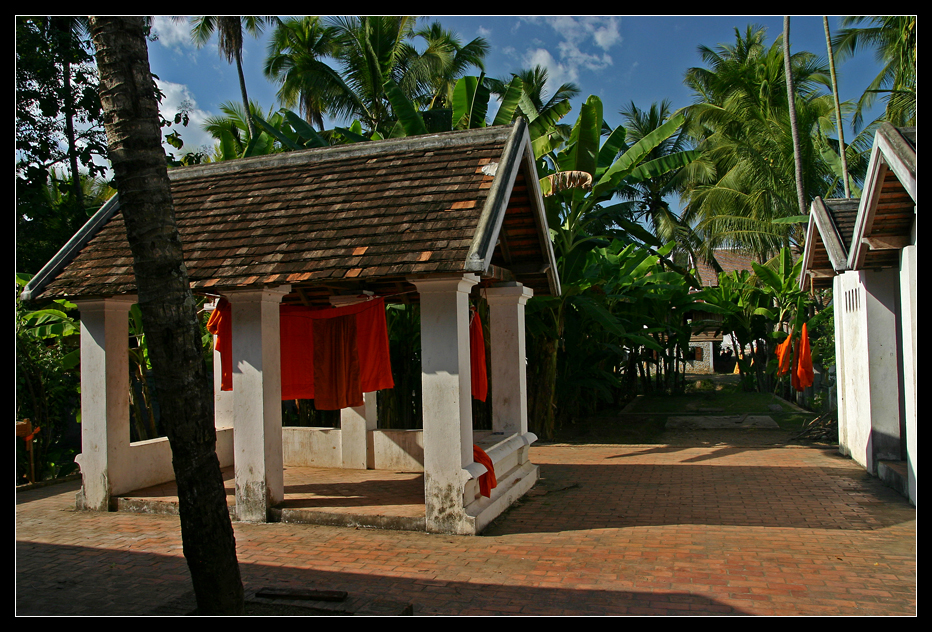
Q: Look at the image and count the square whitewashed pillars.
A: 6